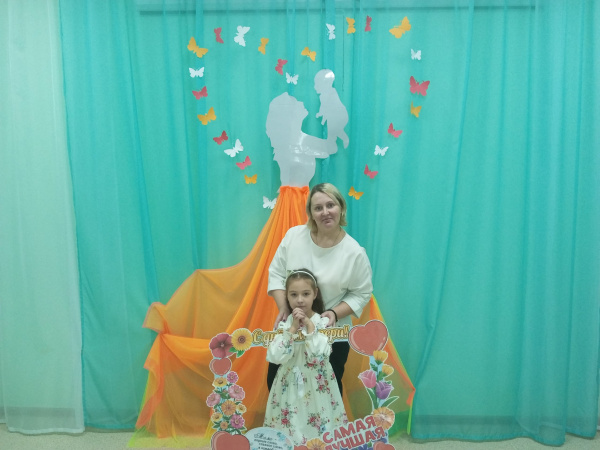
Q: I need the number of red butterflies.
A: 9